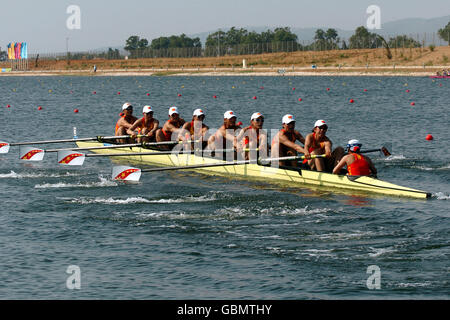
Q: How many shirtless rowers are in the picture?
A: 0